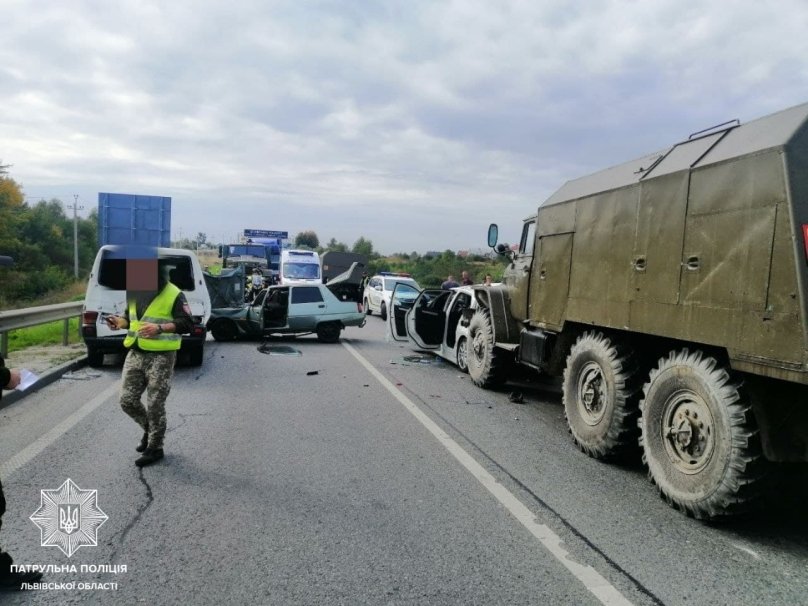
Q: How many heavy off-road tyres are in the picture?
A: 3